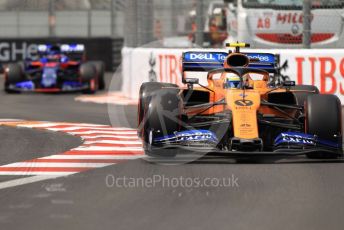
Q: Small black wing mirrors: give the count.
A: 2